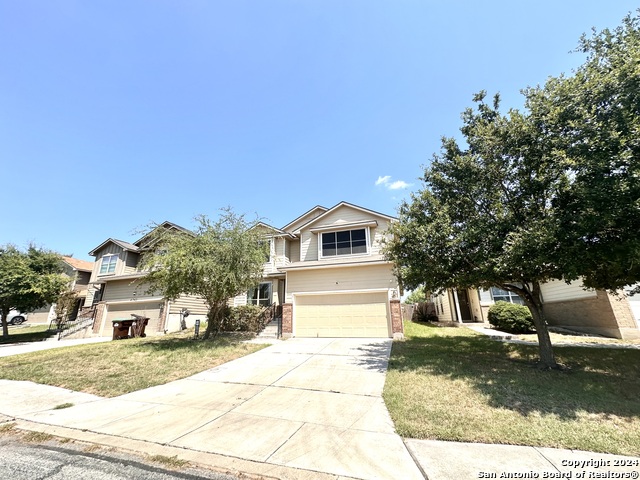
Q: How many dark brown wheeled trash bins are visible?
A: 2